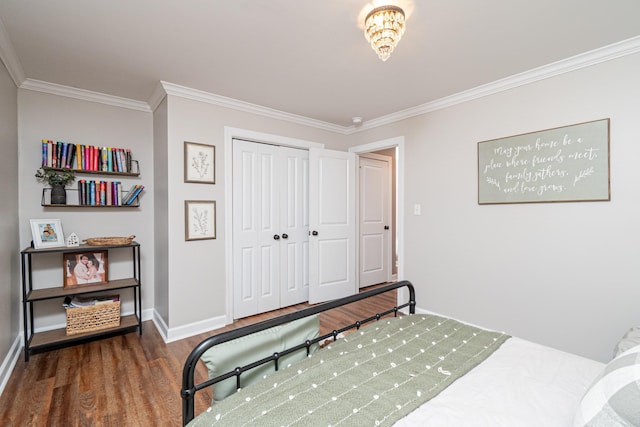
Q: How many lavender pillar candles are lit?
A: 0